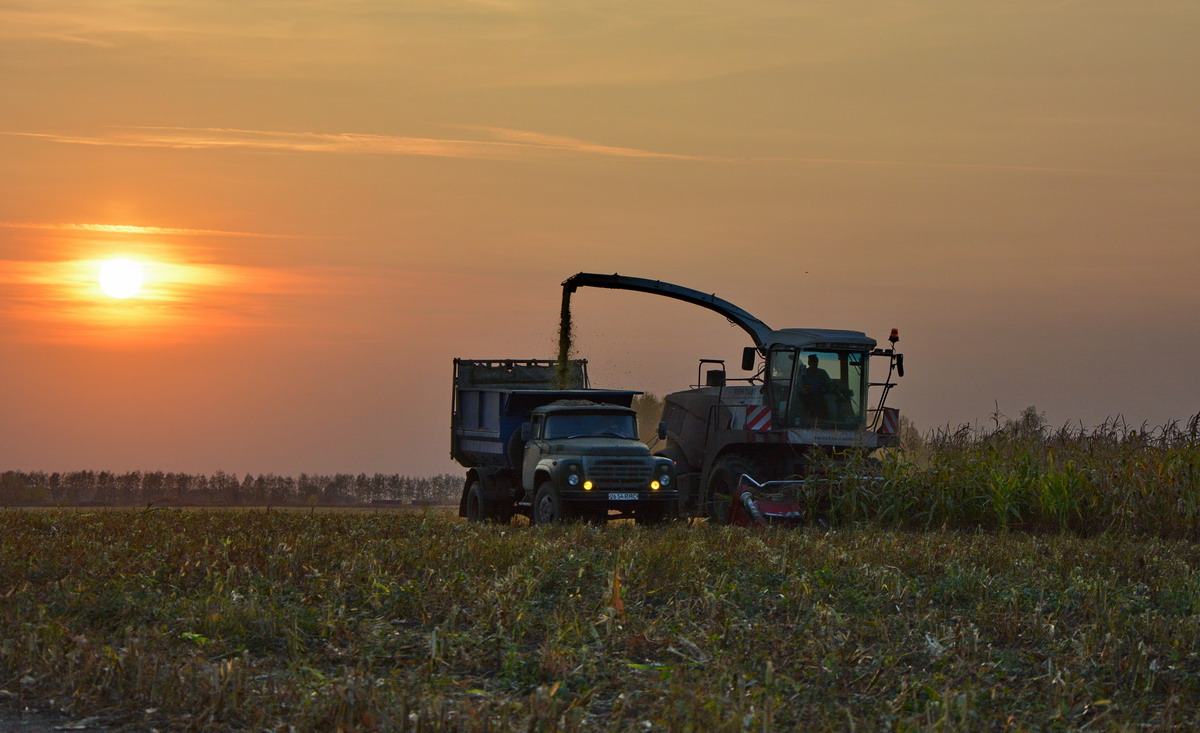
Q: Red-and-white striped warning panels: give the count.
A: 2